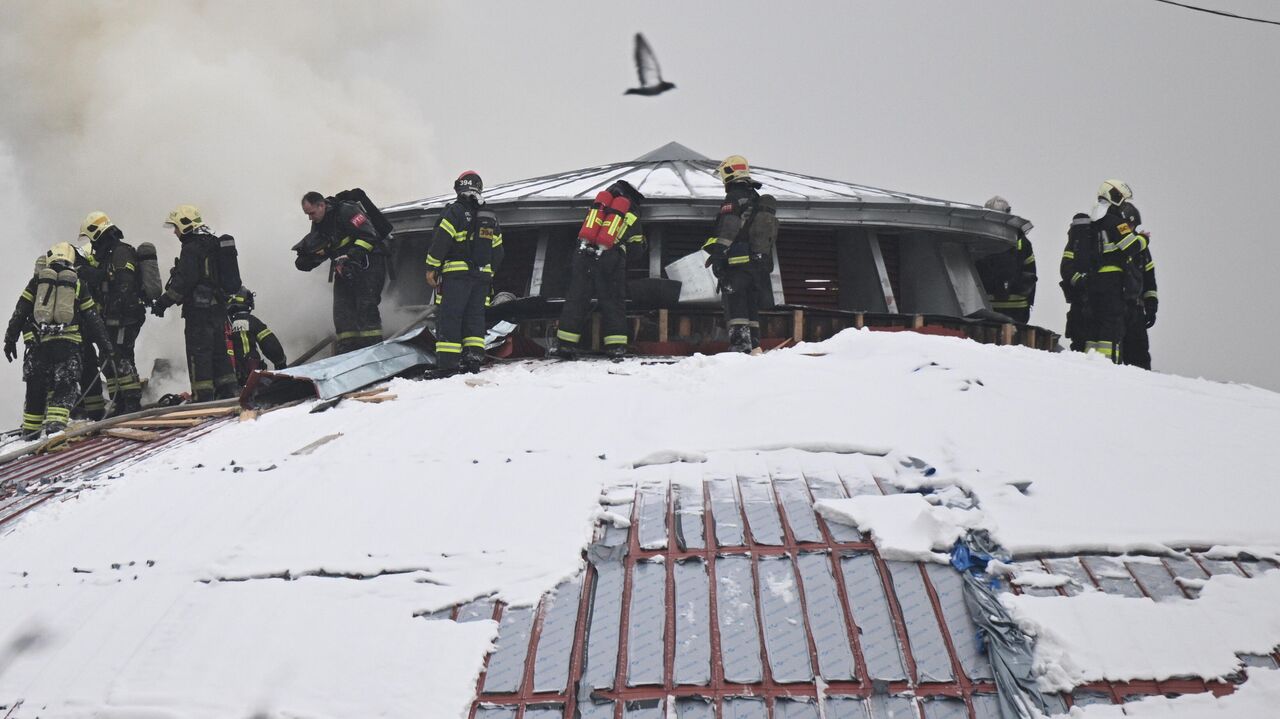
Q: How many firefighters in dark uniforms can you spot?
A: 12